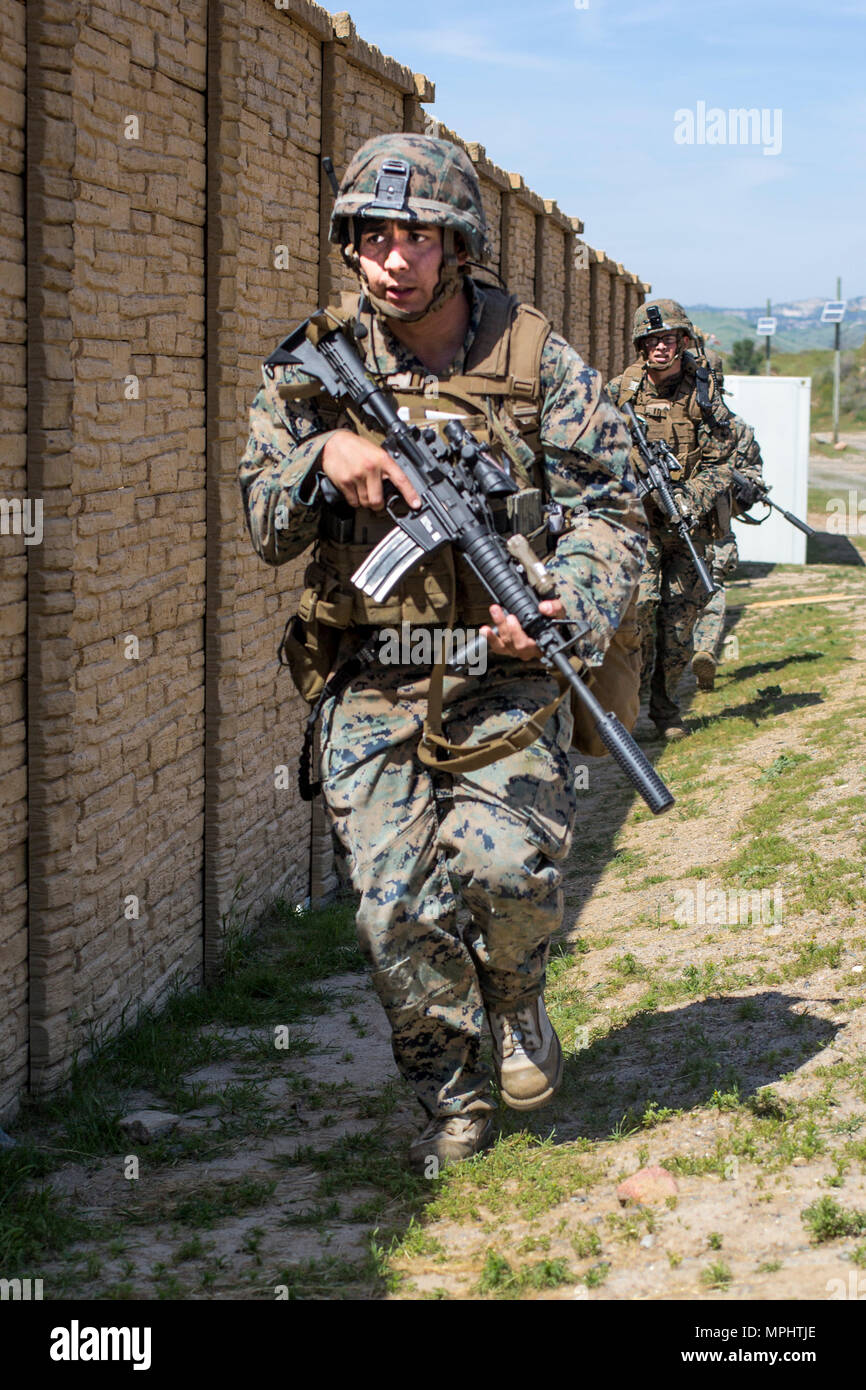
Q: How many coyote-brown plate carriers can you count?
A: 2